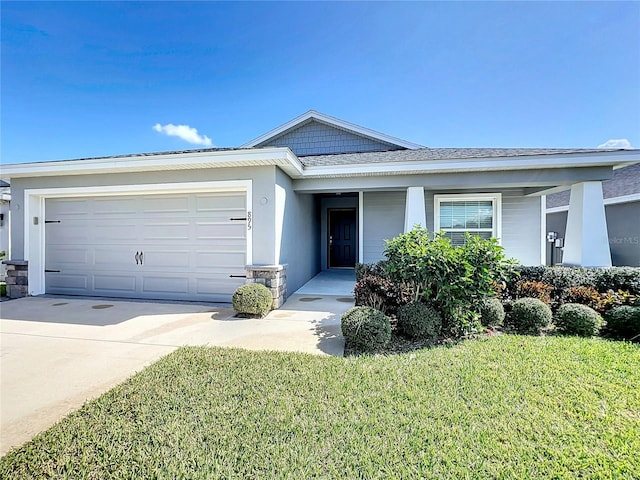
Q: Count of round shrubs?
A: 7